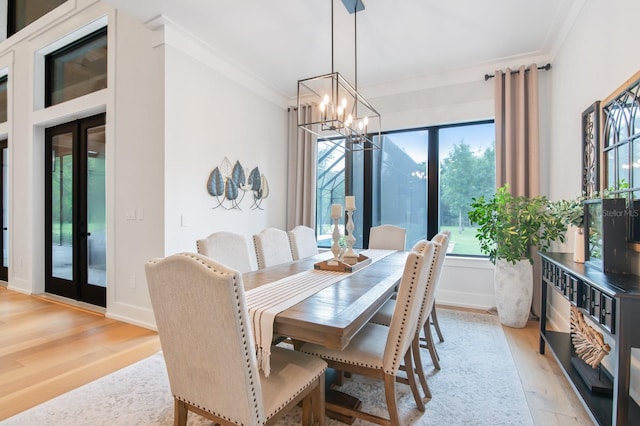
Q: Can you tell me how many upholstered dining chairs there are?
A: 8